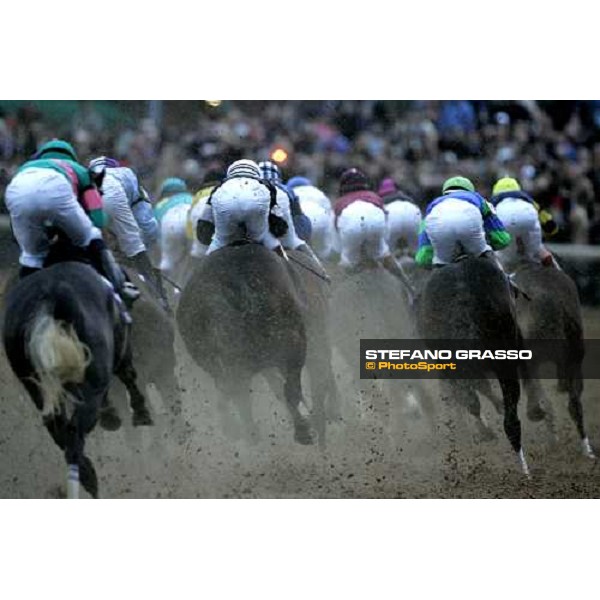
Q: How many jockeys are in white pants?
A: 11